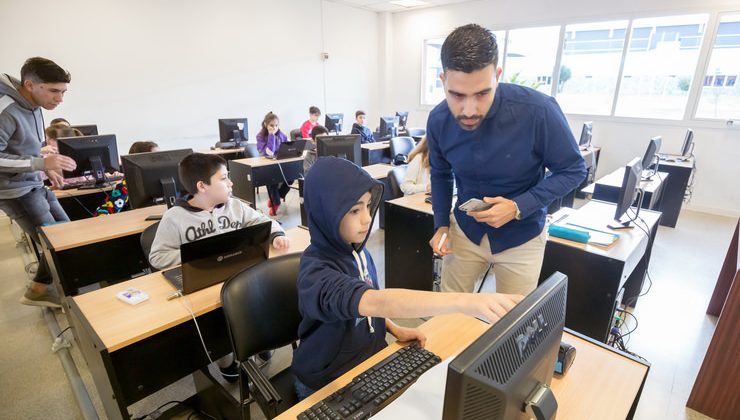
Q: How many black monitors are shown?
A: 13